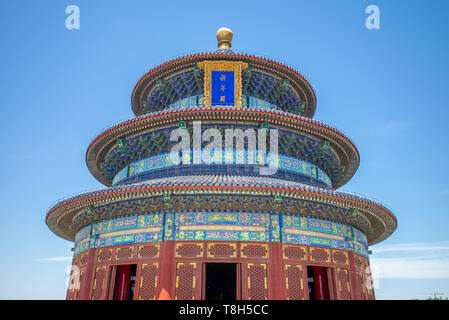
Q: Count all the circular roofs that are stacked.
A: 3